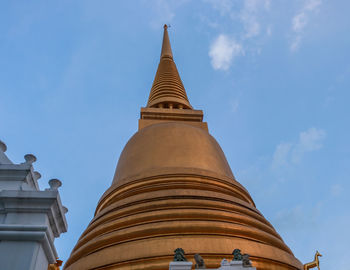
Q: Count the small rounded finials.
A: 5